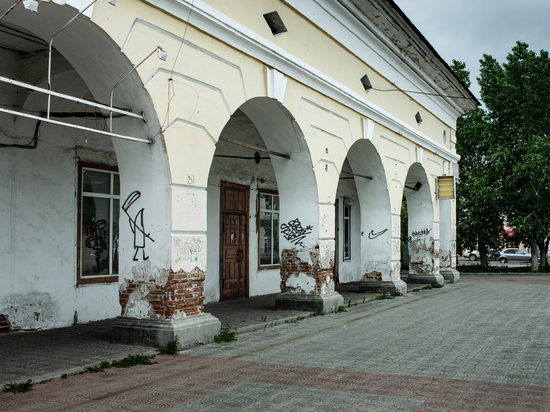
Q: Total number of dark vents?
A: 3